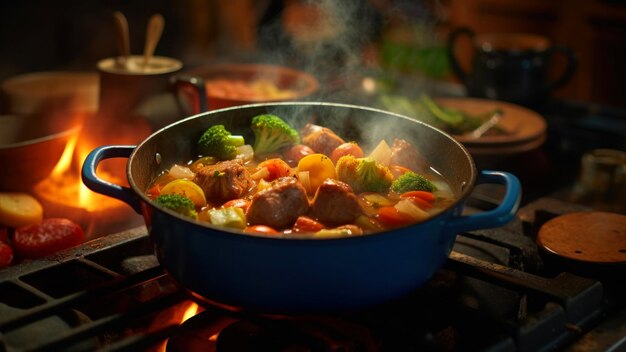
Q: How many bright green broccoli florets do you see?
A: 5